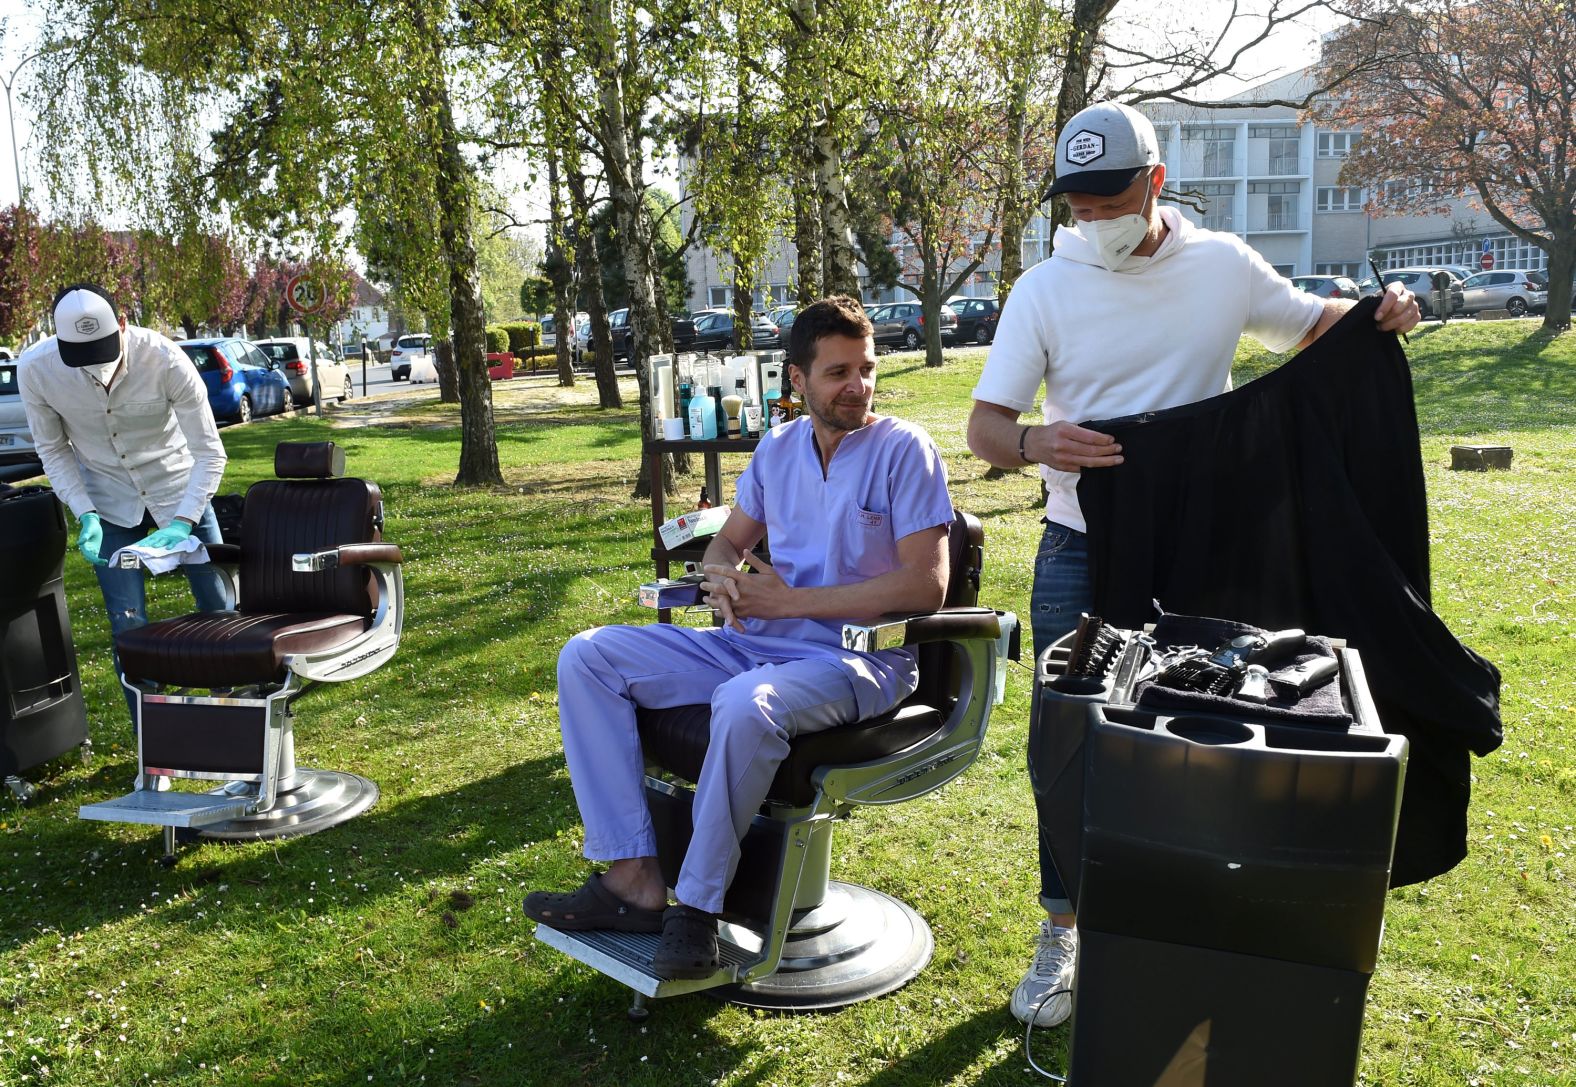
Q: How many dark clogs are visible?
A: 2